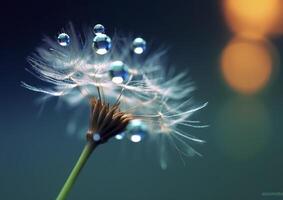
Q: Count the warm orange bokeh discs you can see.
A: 2